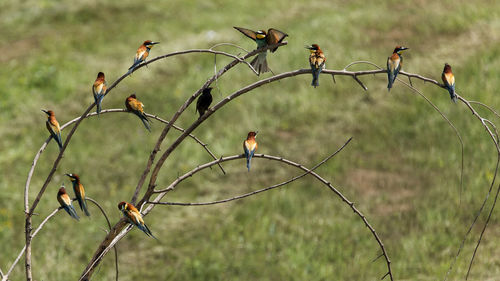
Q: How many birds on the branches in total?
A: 13